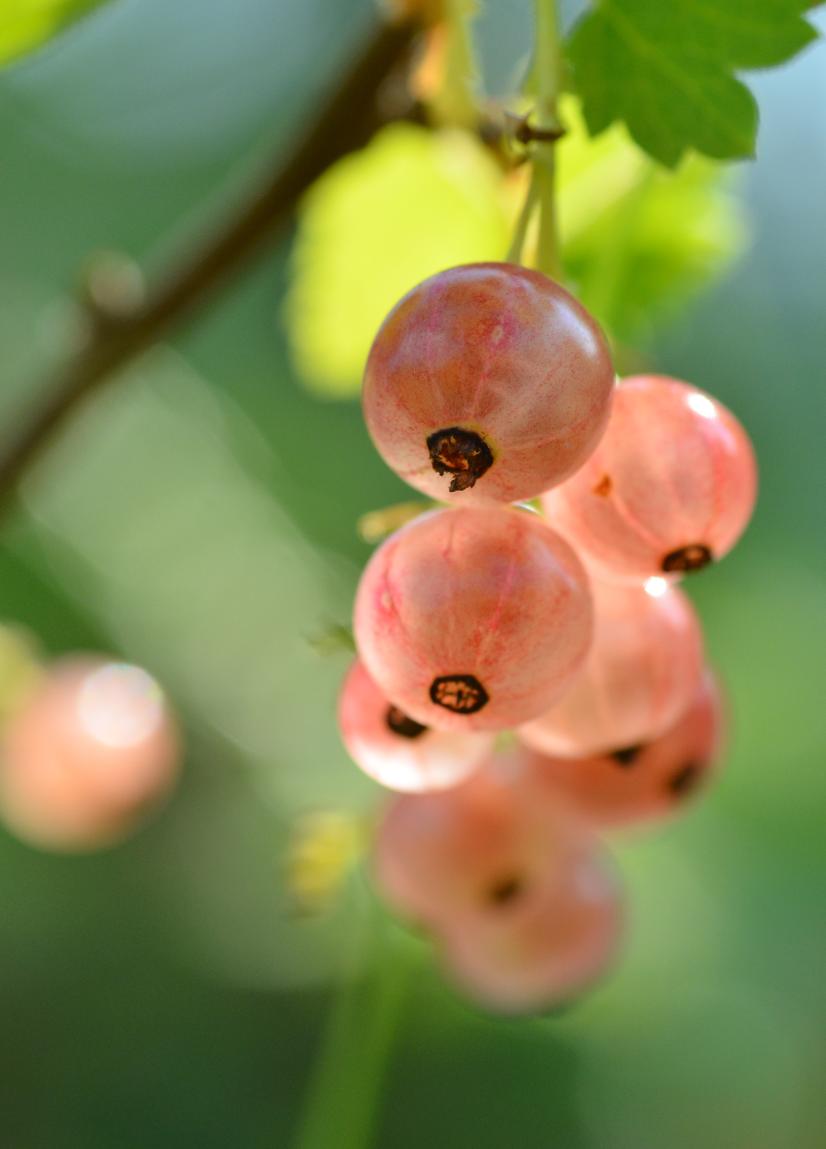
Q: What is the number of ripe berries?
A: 9